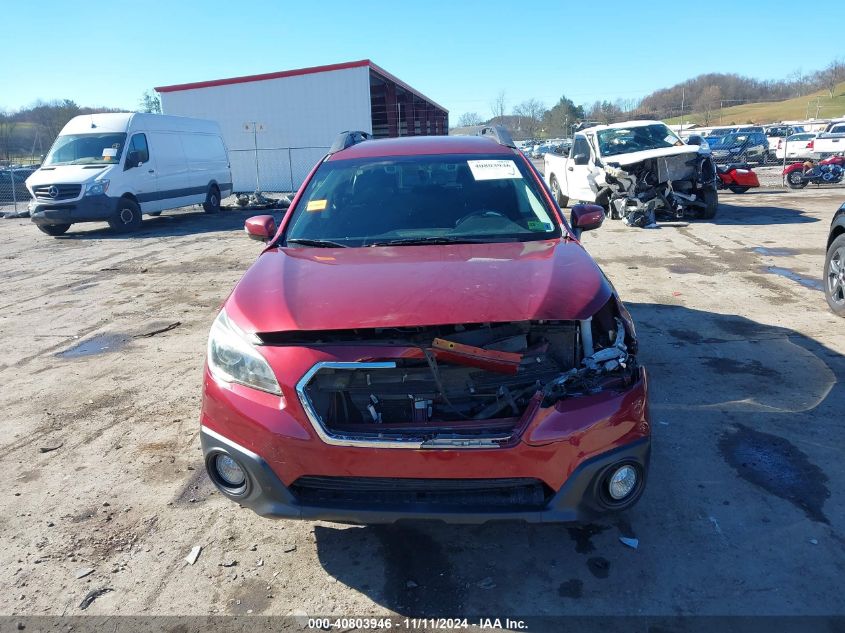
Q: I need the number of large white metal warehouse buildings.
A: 1